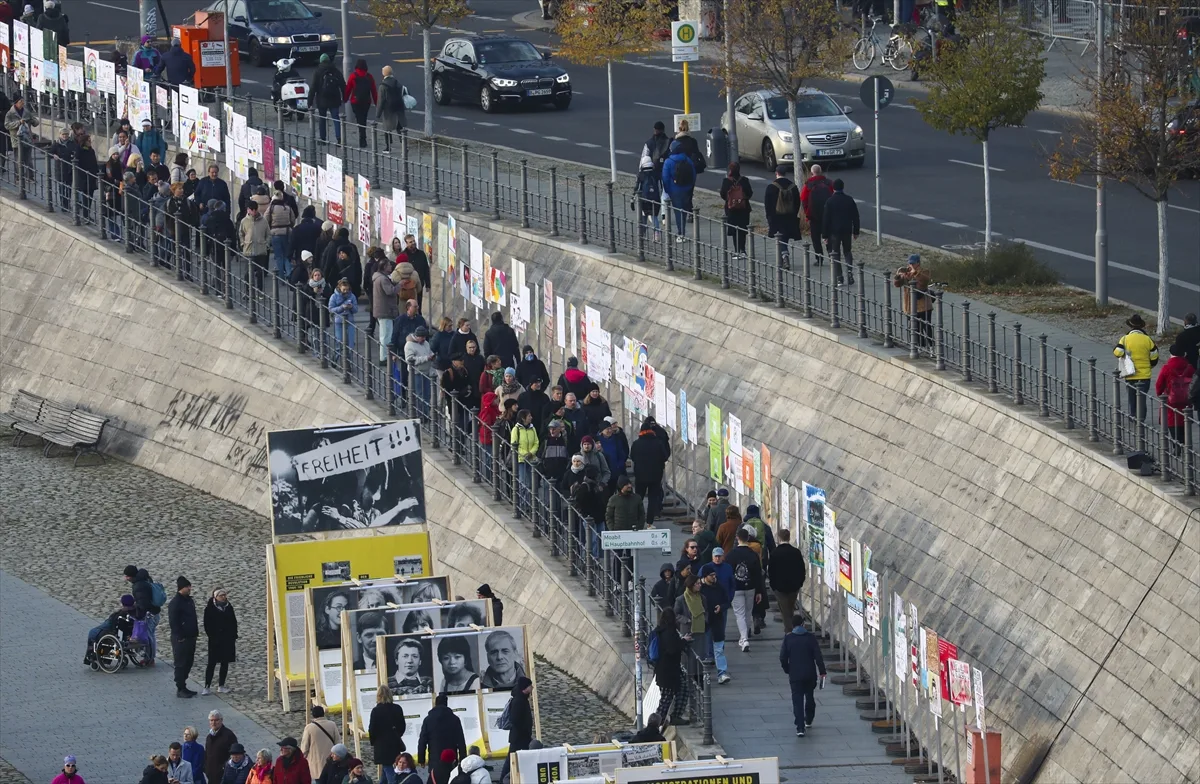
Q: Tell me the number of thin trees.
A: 5